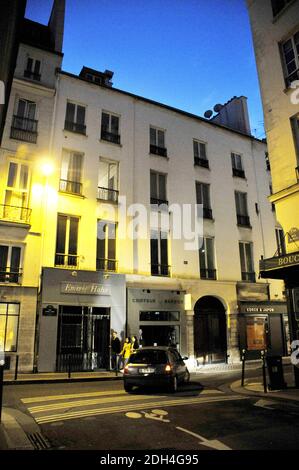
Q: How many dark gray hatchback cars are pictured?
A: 1